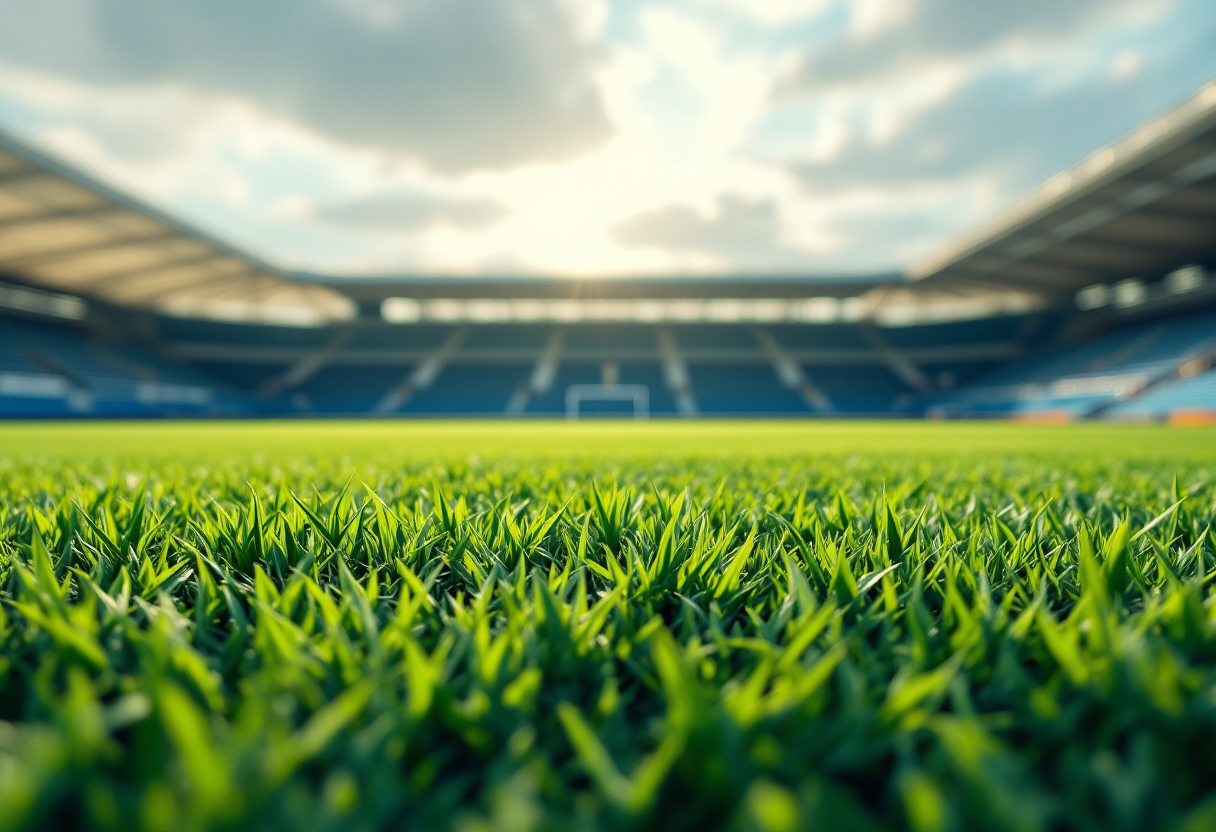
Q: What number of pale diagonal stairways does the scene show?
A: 6